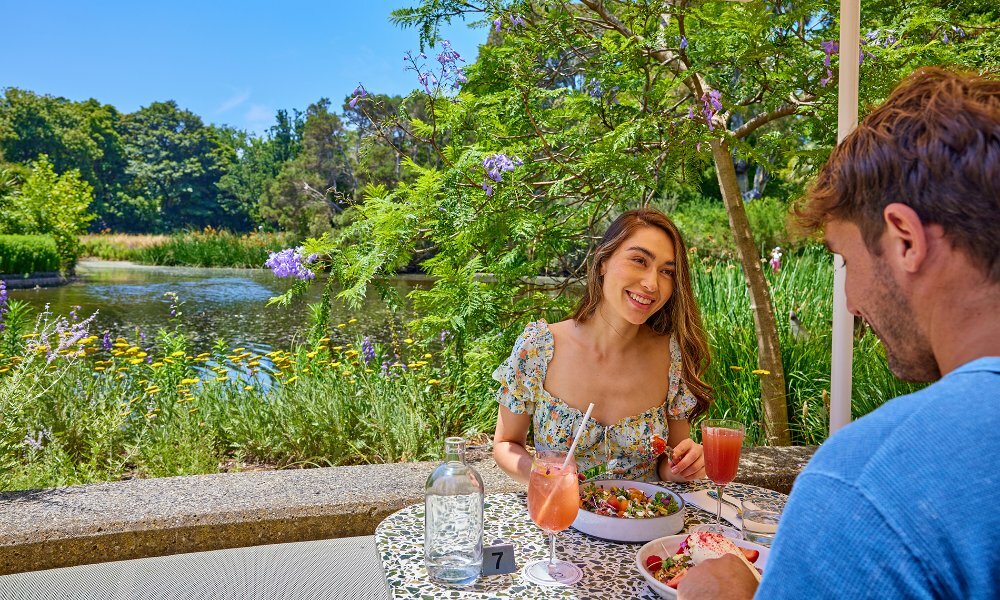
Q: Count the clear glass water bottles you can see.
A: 1